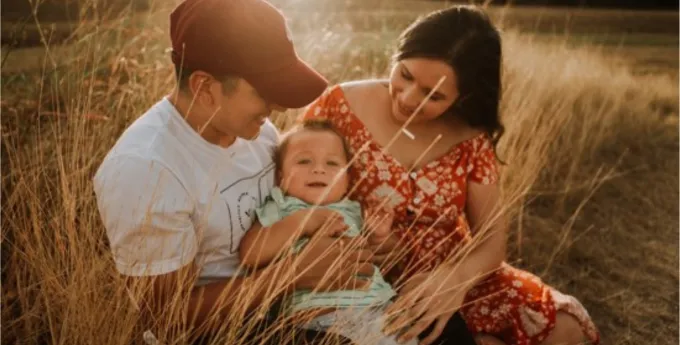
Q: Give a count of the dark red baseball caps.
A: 1